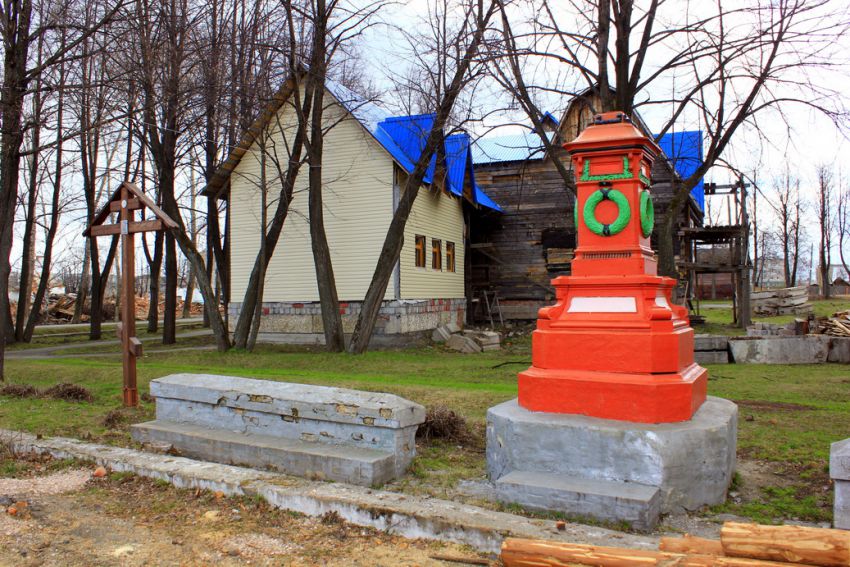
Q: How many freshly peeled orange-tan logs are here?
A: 3